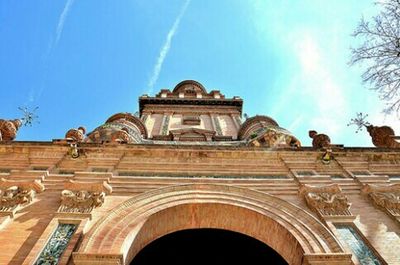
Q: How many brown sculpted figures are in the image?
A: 4